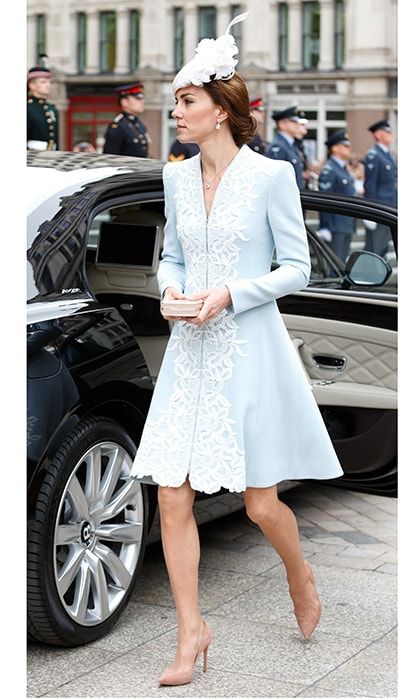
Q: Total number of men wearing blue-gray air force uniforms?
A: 3